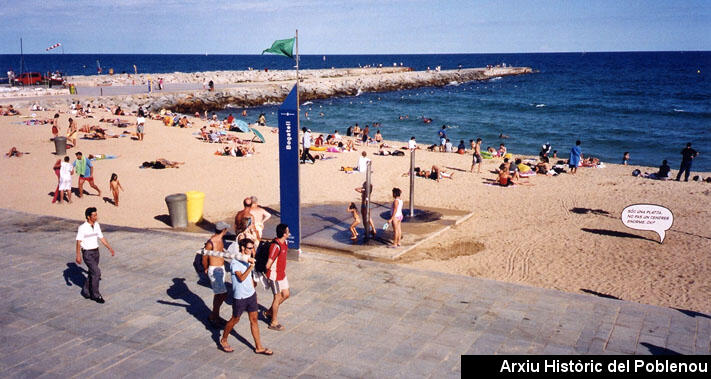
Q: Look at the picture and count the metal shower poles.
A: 2